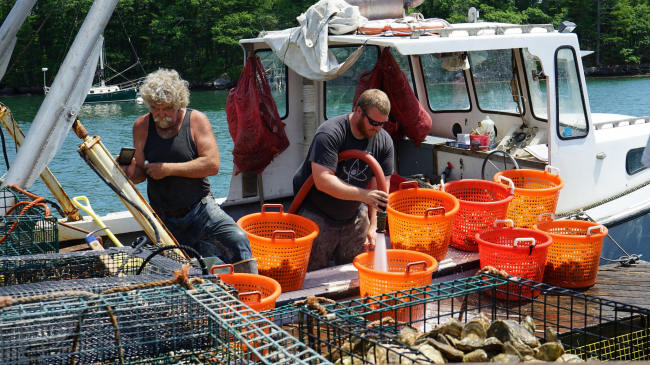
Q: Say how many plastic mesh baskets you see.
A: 8